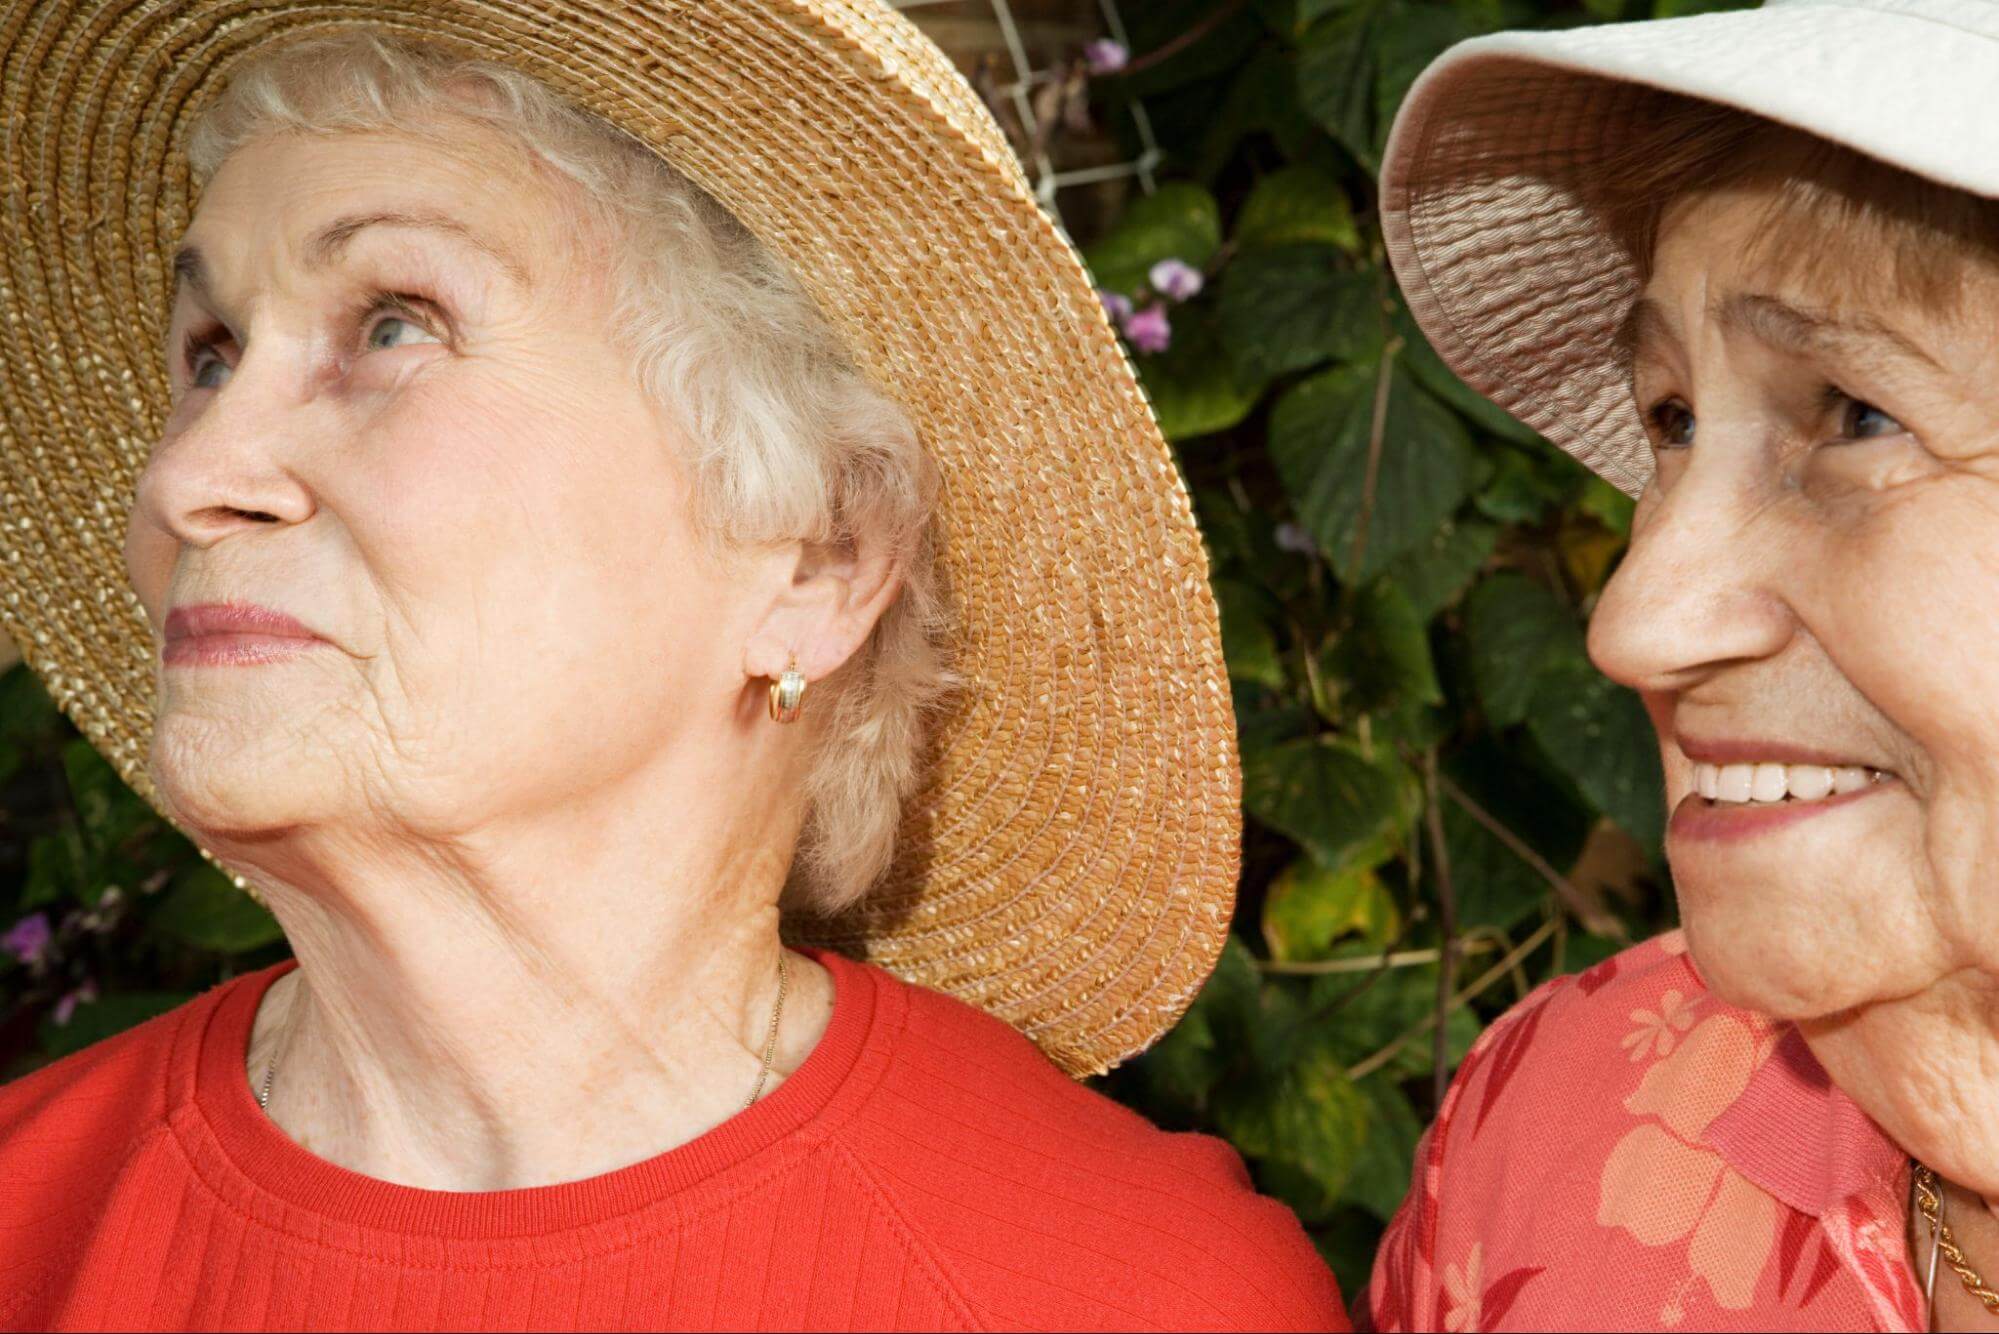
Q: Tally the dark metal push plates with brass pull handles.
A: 0